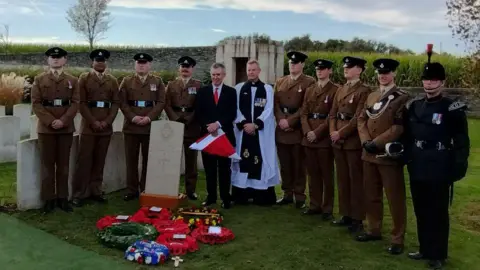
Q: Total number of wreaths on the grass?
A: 8